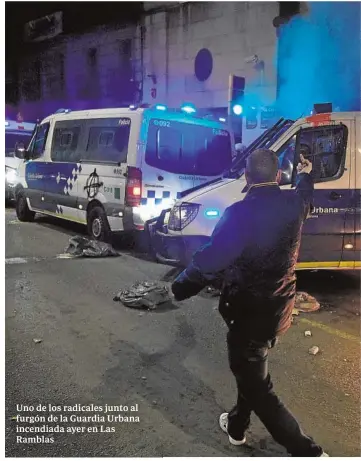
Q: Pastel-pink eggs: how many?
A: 0